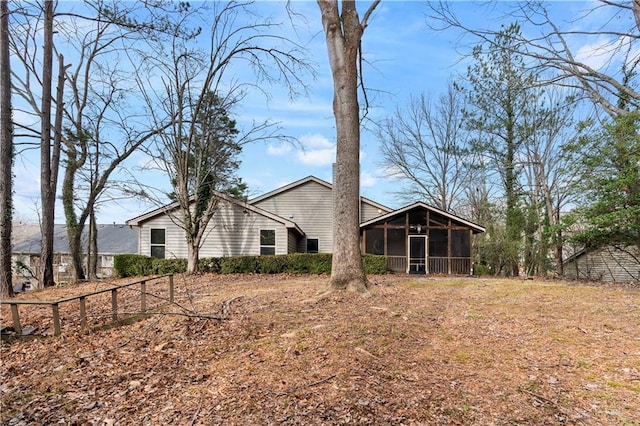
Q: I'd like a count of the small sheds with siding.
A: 1